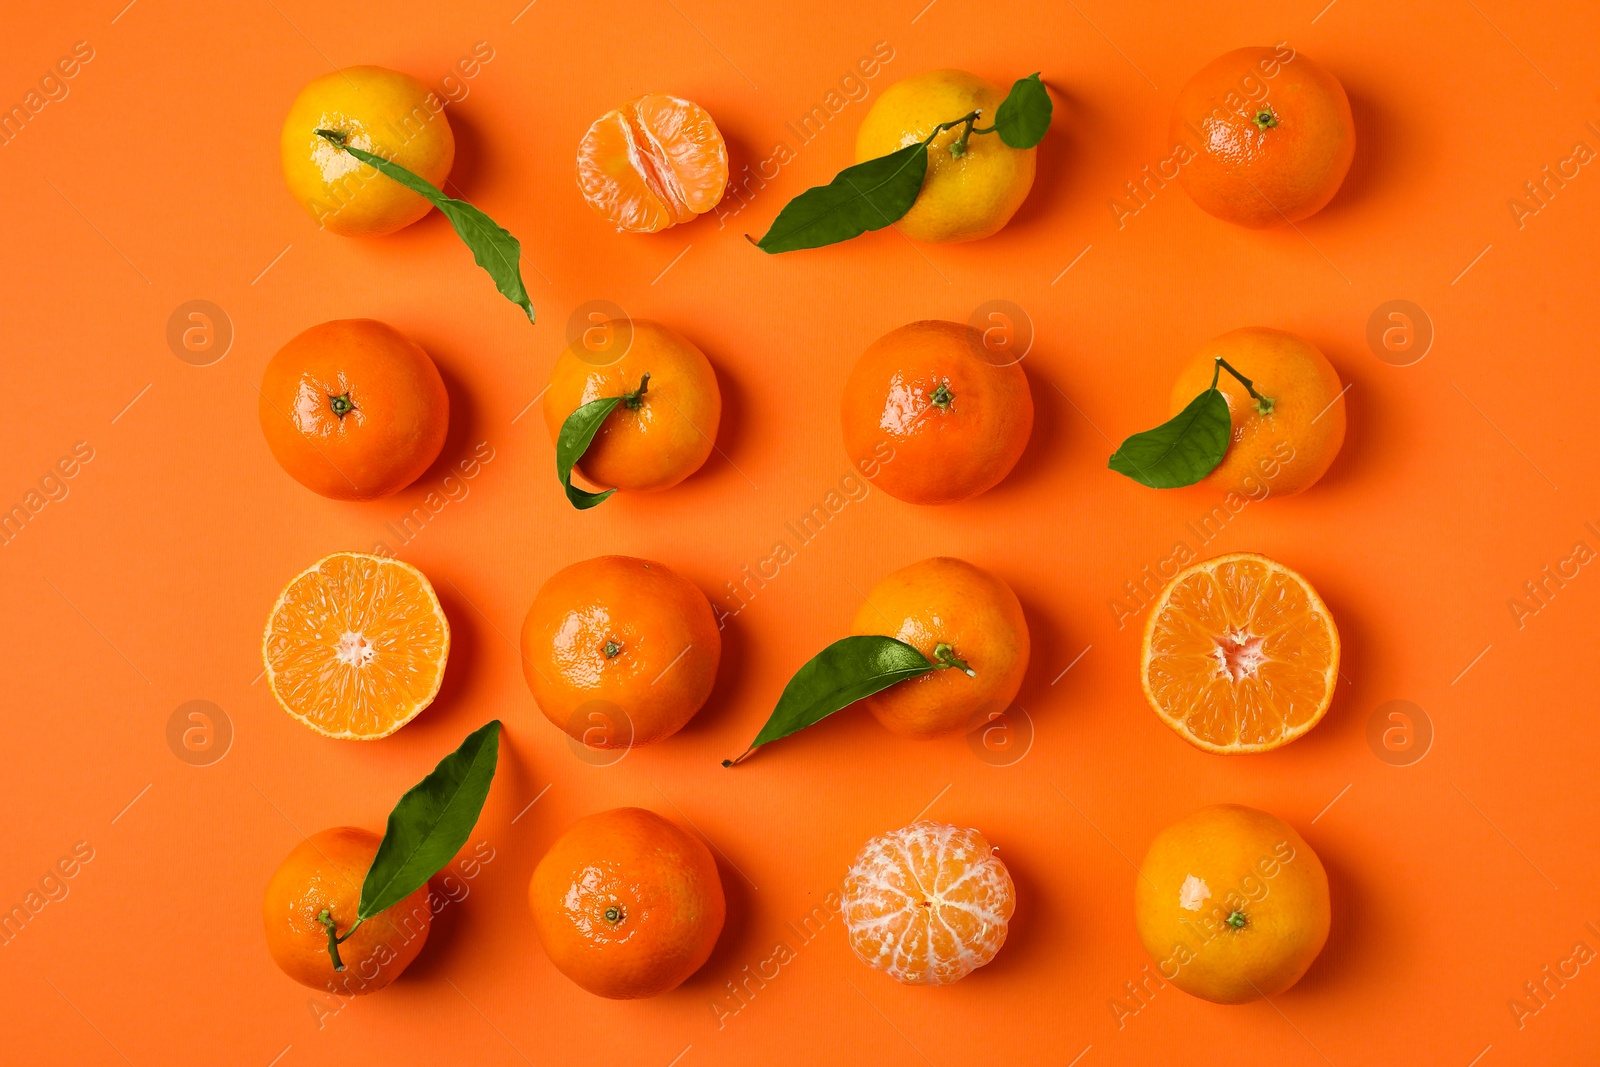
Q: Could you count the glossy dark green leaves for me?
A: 7